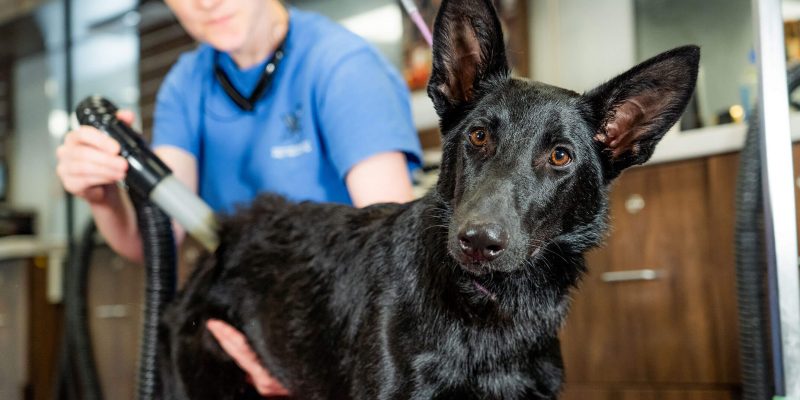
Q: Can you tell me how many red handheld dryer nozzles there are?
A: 0